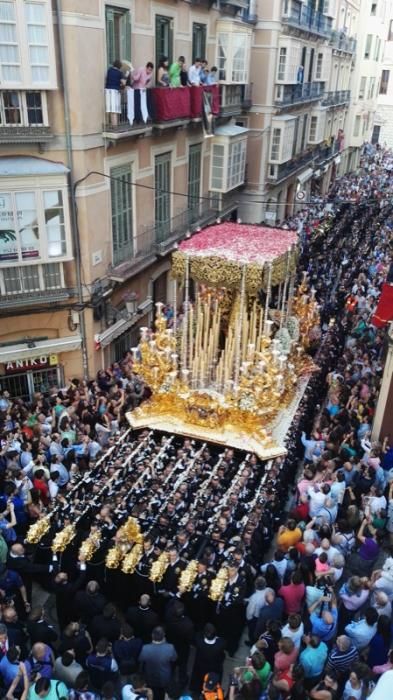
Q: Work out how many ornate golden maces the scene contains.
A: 8